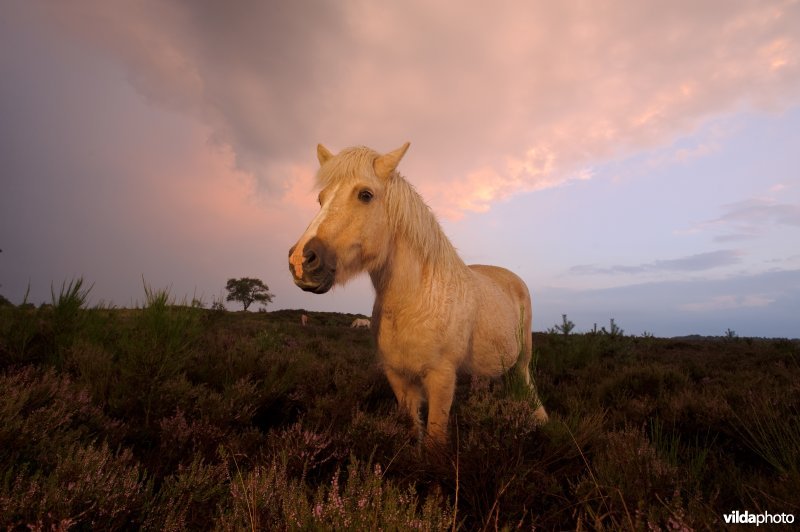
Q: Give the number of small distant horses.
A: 2